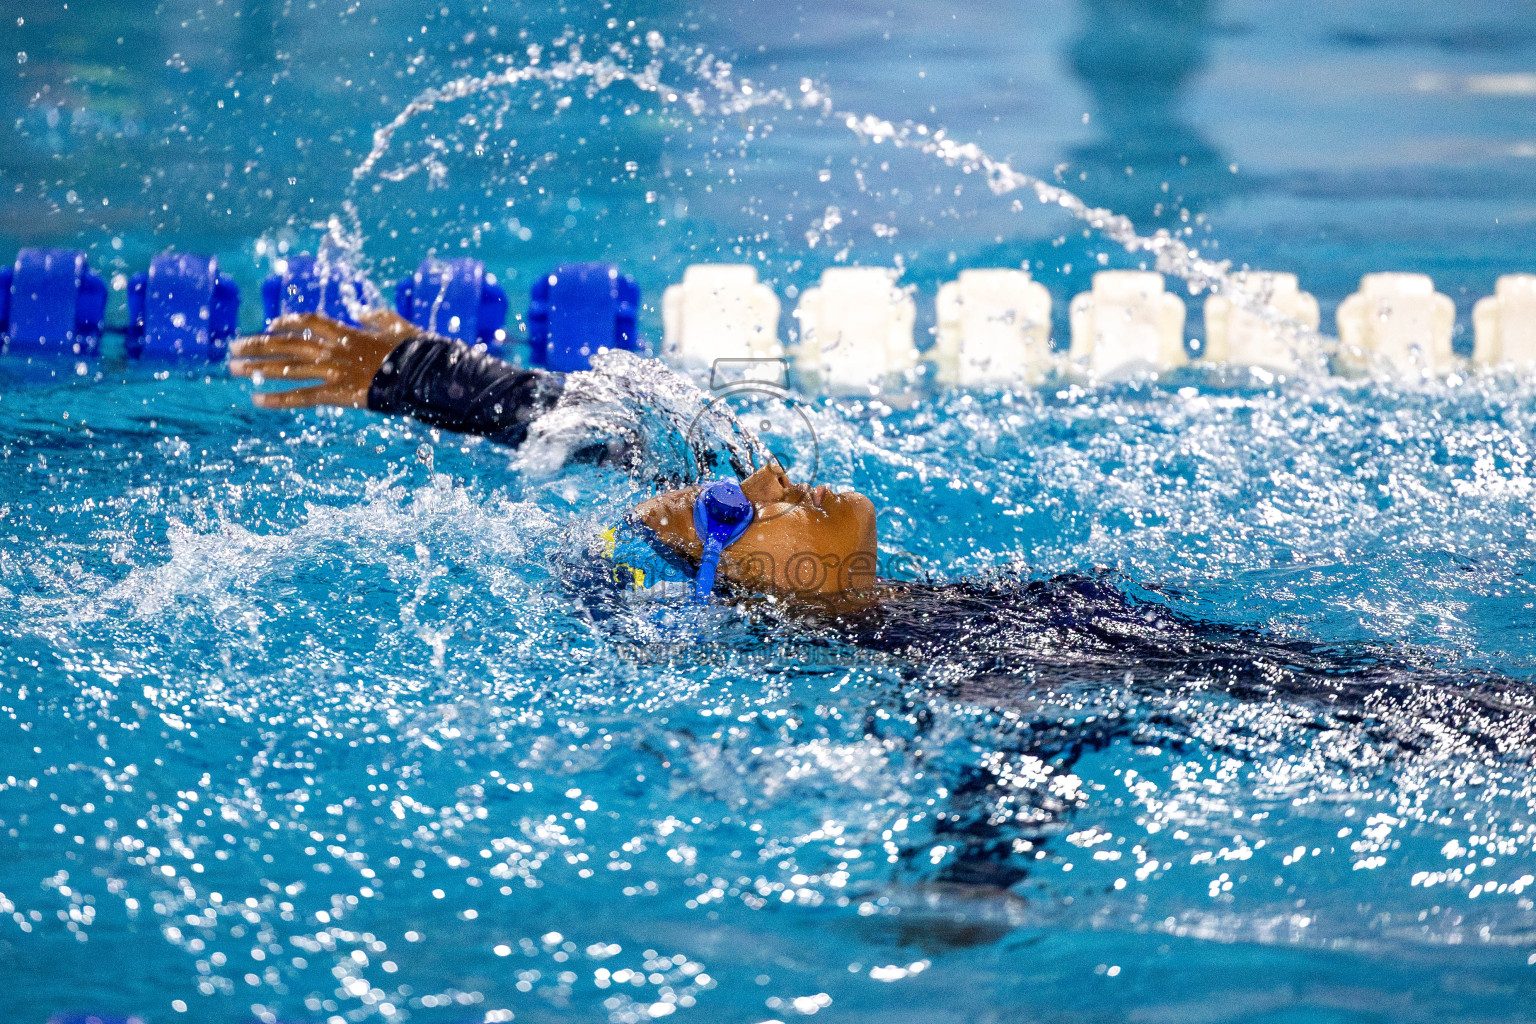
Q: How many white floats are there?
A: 7